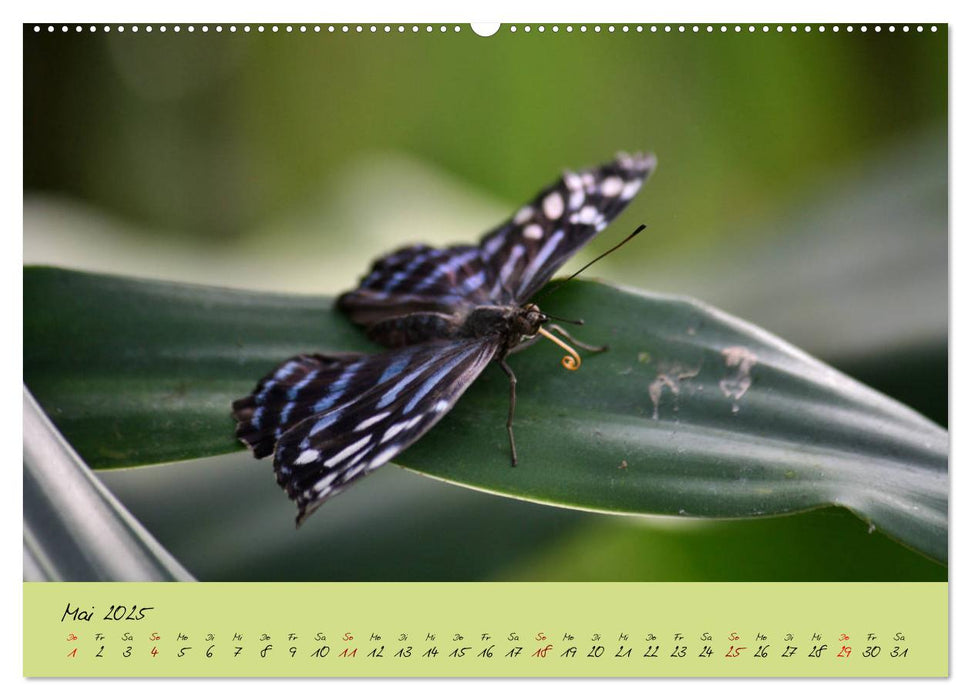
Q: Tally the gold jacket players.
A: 0